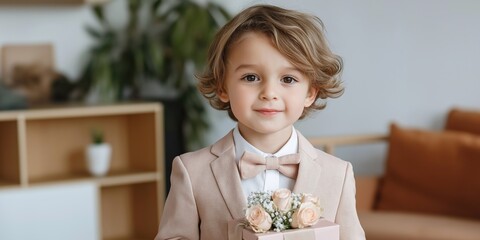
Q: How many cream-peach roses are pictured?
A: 4